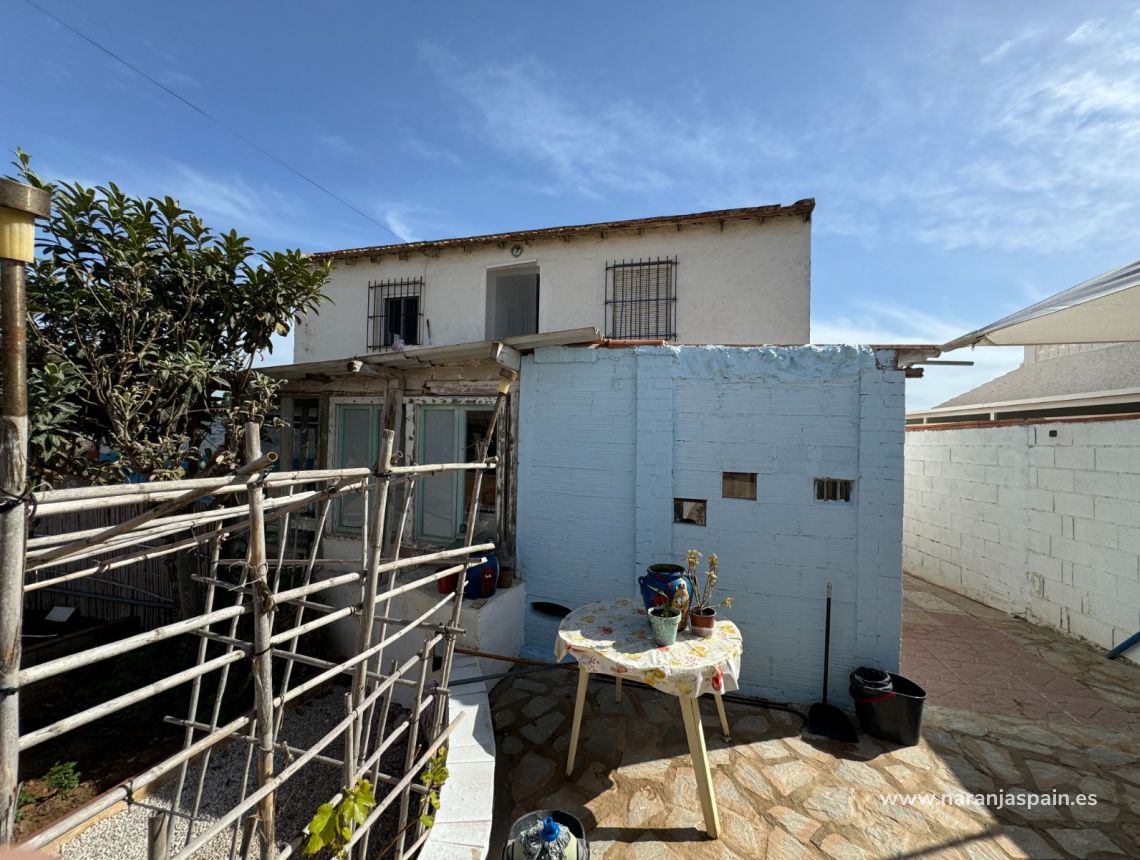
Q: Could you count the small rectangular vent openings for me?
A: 3